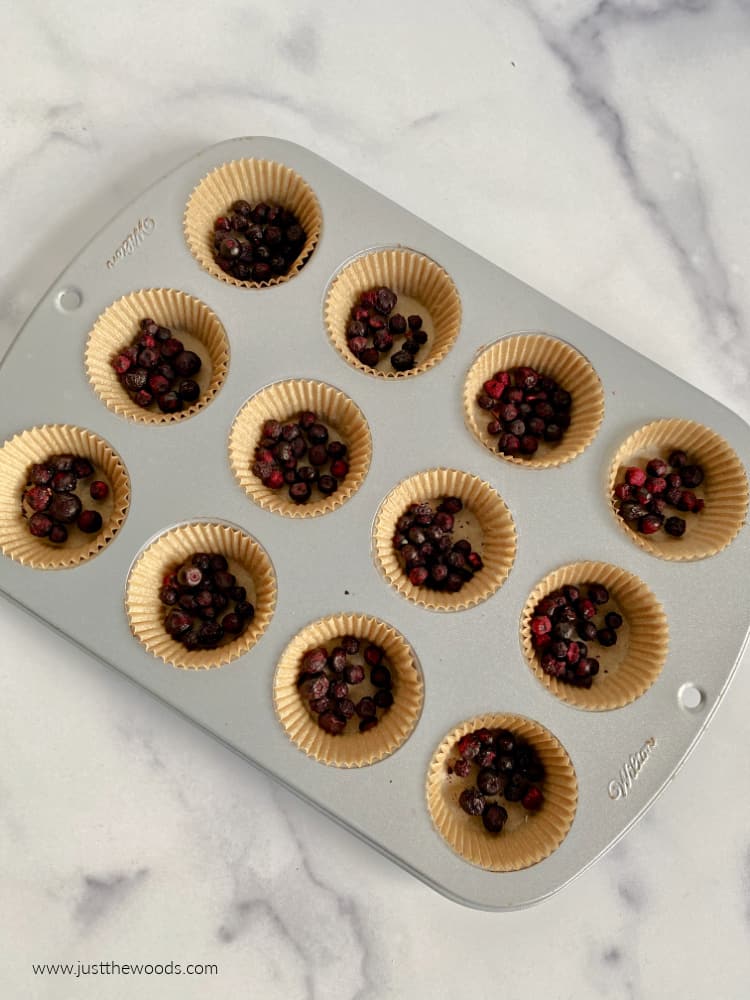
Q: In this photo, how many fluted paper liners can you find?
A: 12